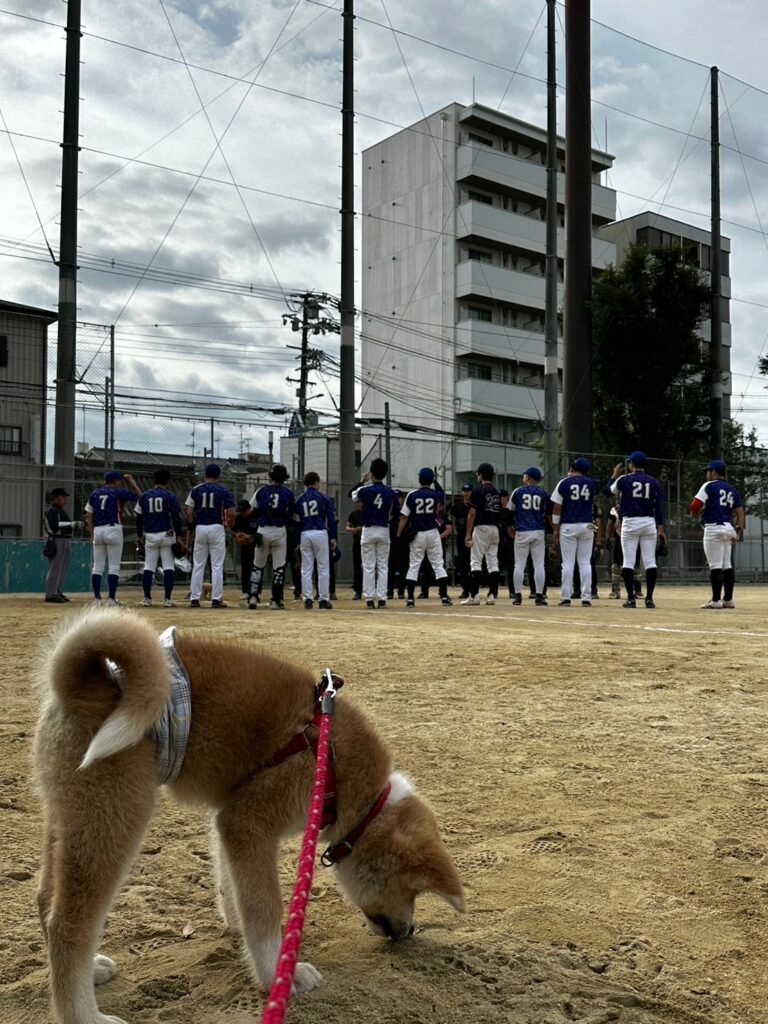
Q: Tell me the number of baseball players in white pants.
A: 12